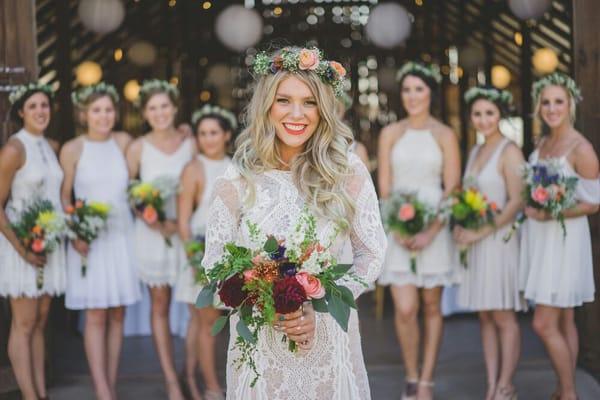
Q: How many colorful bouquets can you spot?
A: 8